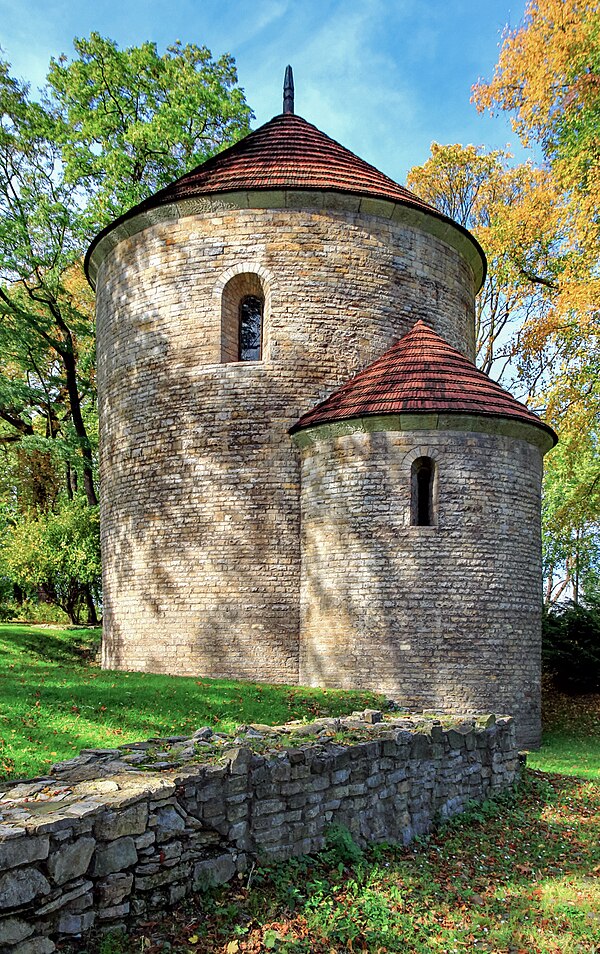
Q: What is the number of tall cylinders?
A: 2